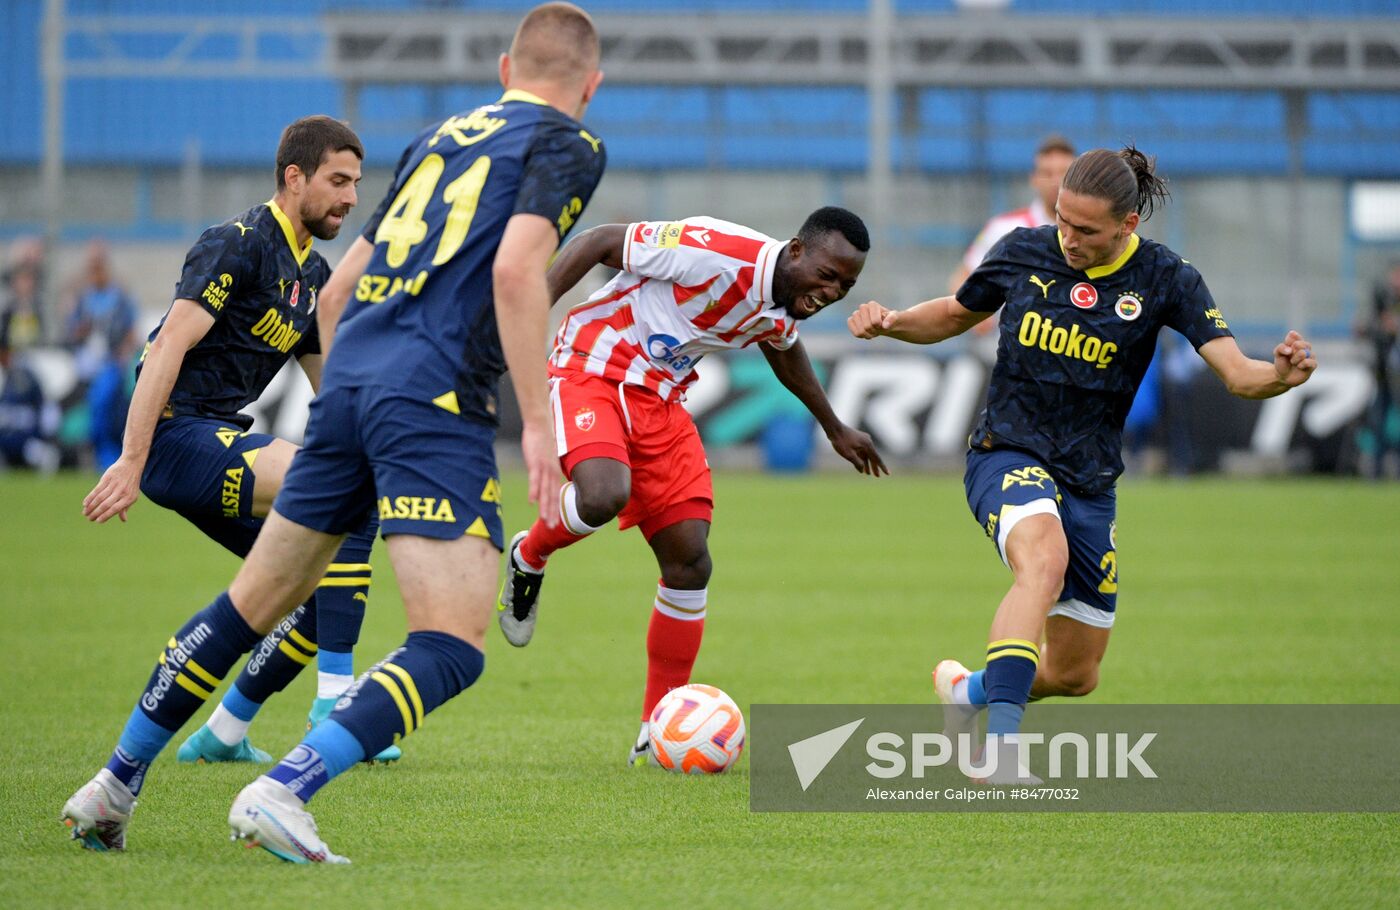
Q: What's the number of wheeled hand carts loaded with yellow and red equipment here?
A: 0